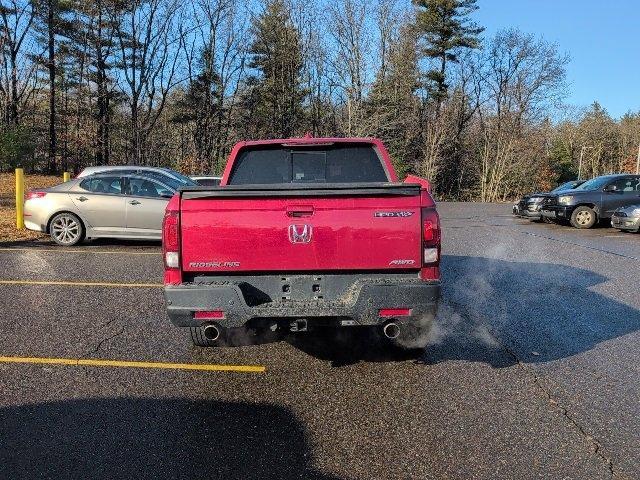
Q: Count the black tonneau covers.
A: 1